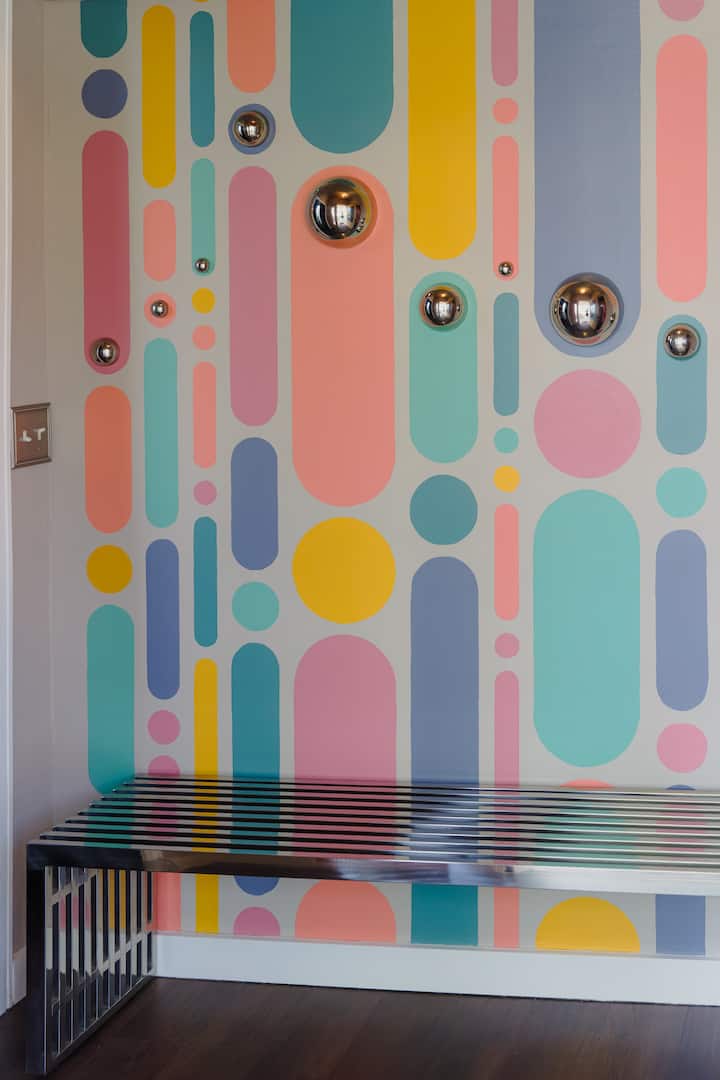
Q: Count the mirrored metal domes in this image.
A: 9